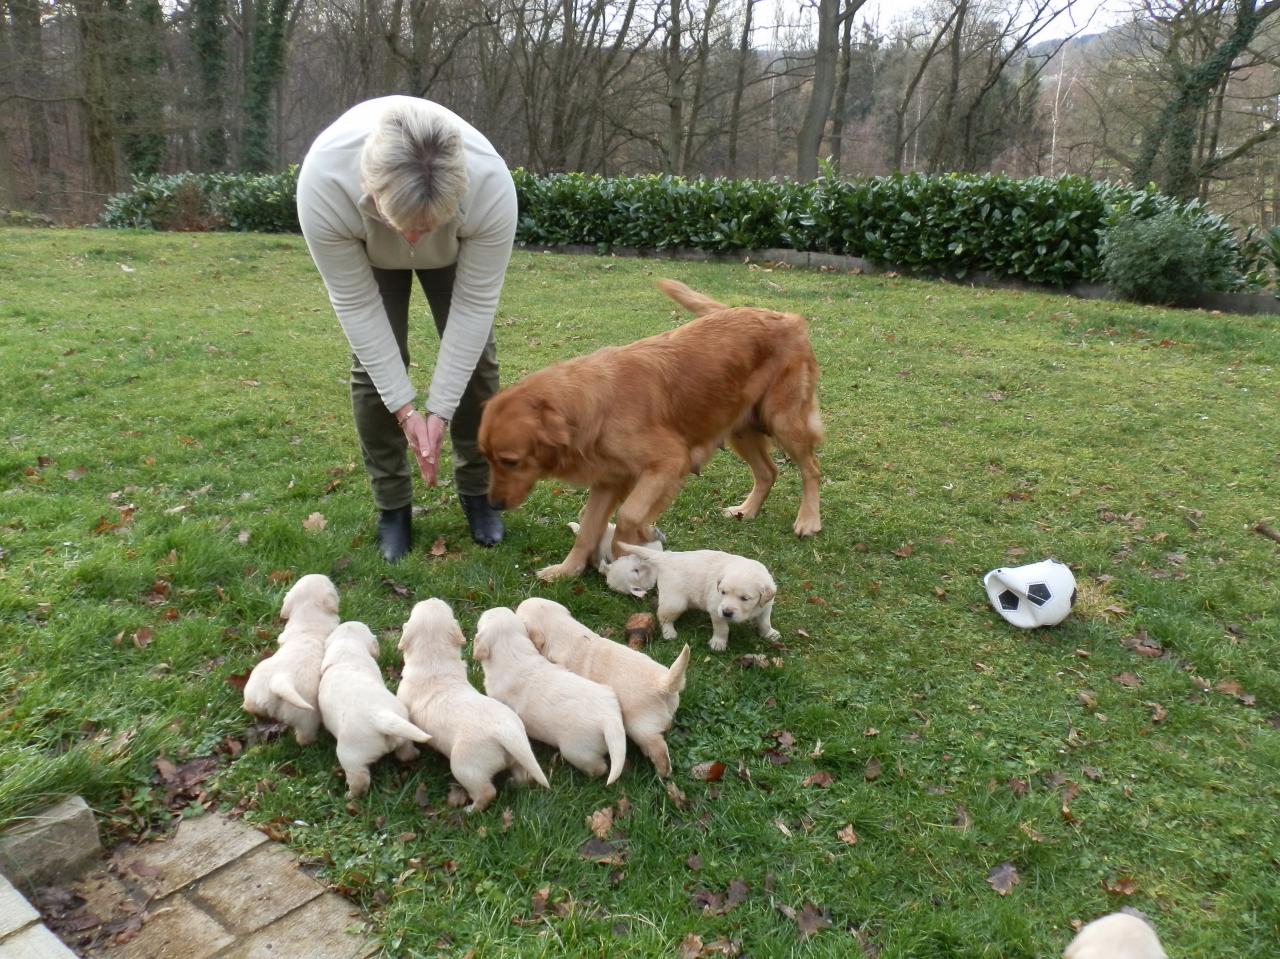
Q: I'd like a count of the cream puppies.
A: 8